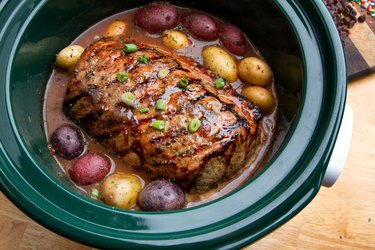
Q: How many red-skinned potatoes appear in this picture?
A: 4